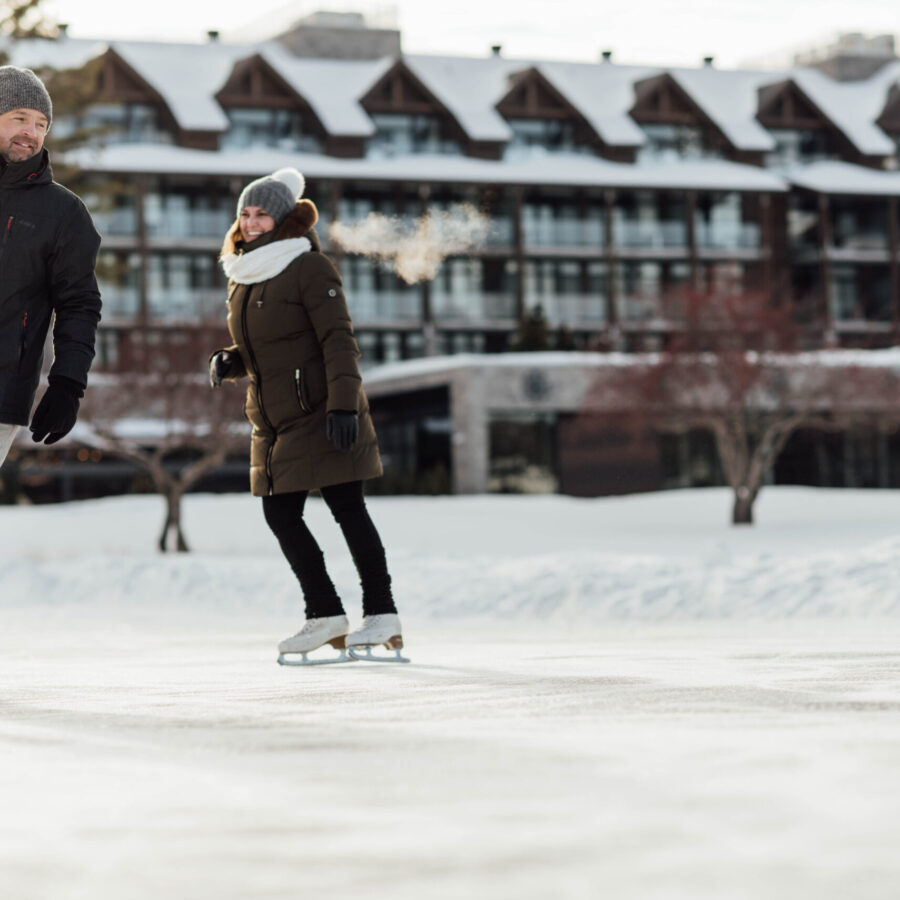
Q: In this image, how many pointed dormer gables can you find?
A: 7